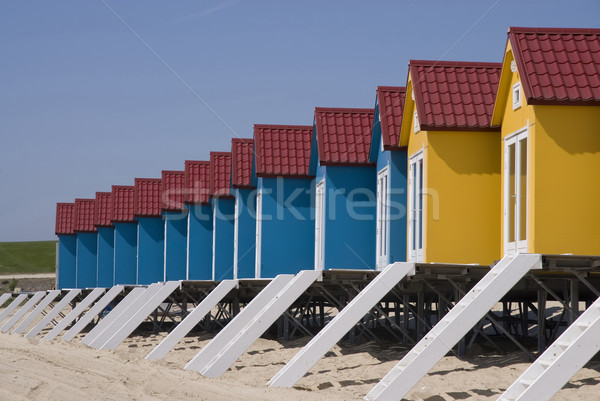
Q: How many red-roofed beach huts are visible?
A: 14